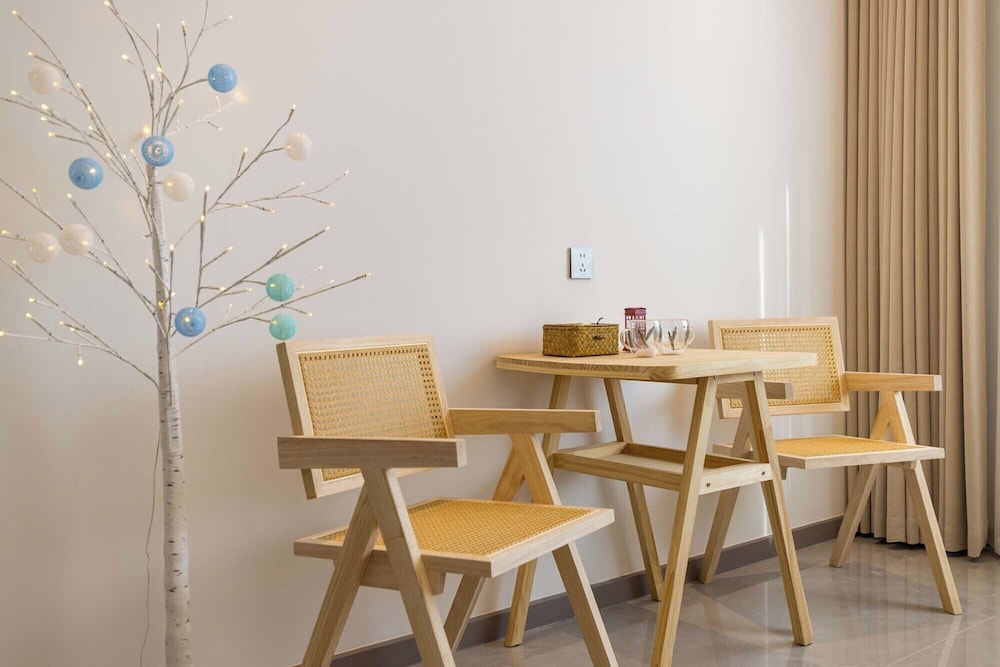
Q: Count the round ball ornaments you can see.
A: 11